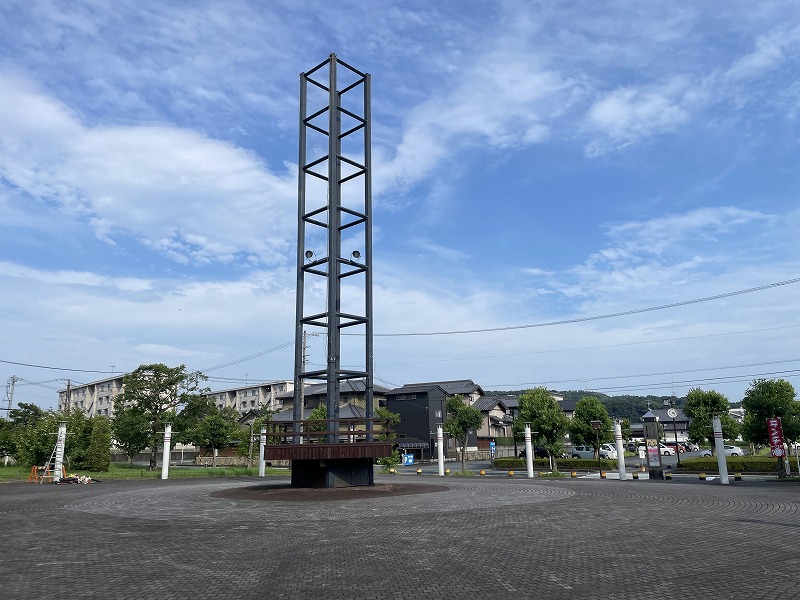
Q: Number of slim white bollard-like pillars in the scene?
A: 7